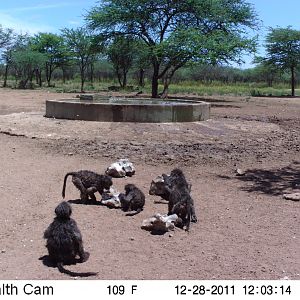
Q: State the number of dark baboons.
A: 5